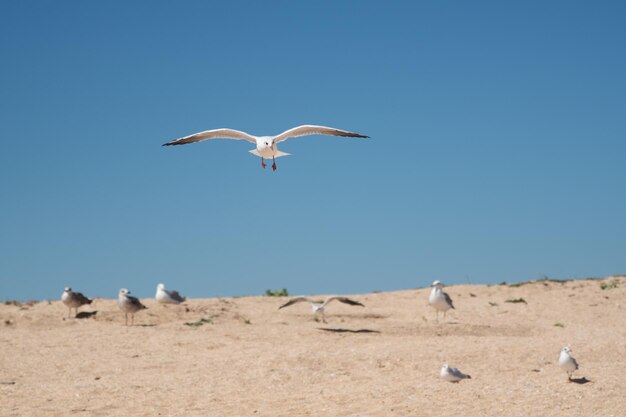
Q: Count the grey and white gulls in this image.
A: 8